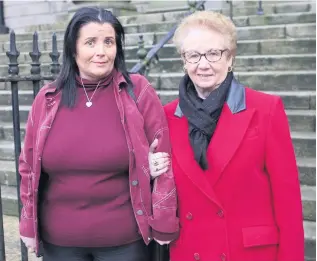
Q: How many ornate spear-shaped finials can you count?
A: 3